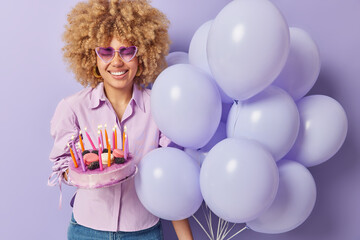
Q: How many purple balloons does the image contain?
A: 10